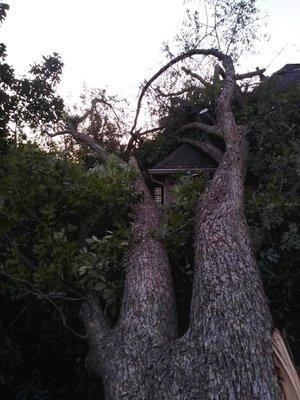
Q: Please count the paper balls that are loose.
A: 0